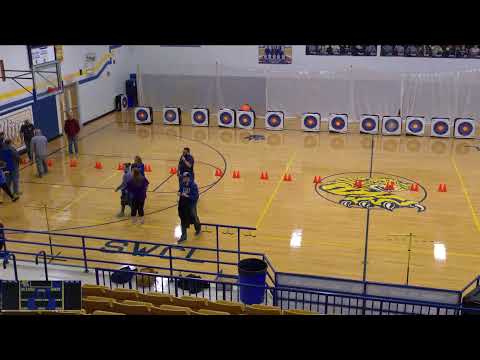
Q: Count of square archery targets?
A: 14